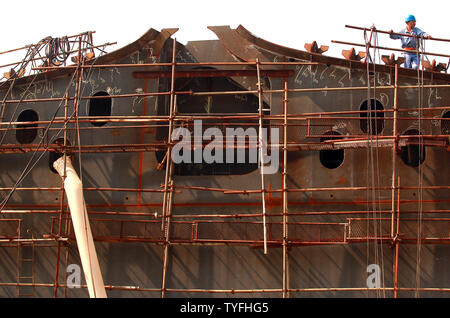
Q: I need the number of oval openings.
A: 7